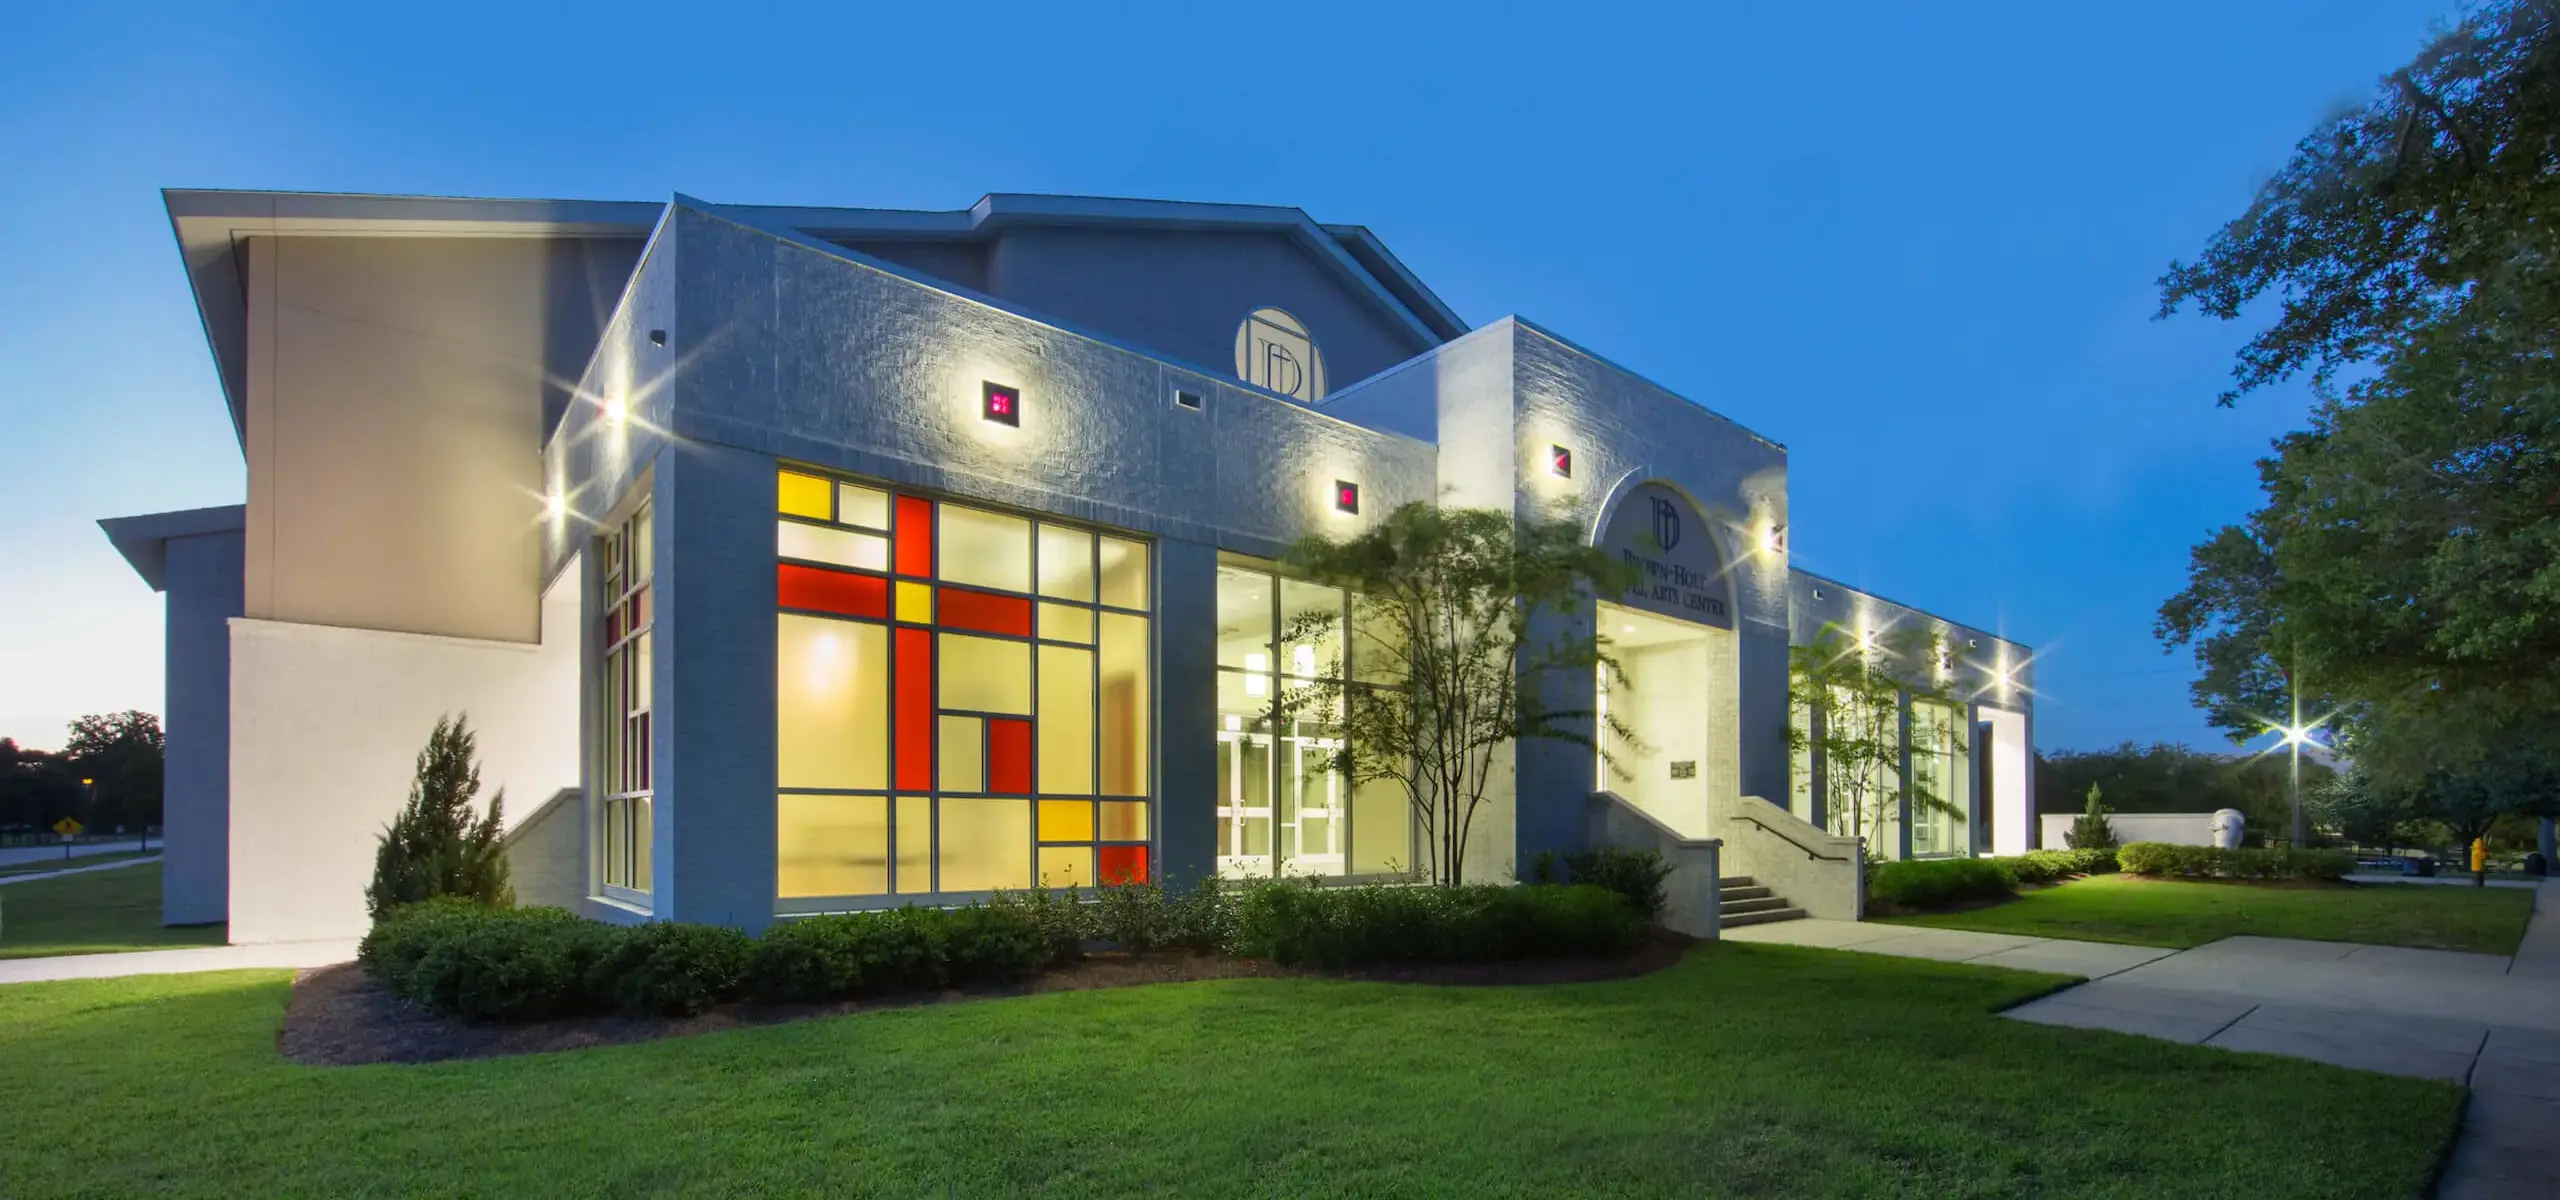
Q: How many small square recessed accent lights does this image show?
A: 9